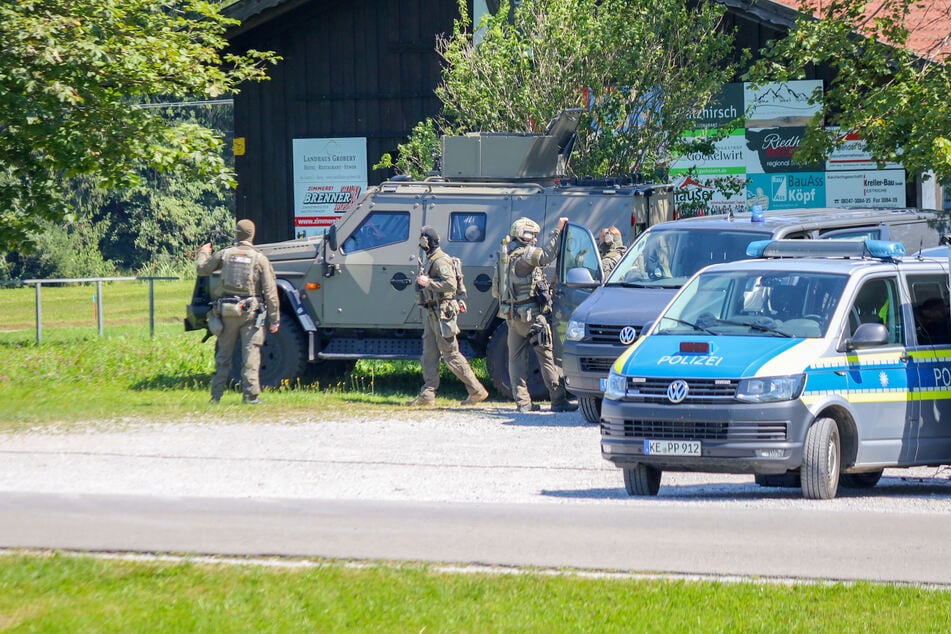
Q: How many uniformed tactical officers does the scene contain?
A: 4